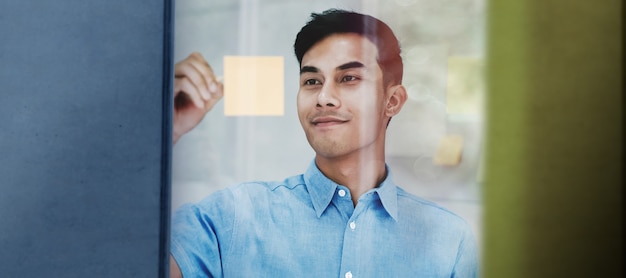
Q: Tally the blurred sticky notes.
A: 2